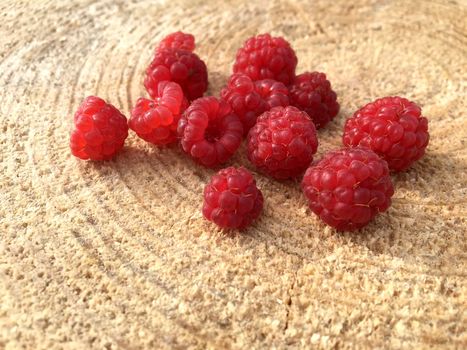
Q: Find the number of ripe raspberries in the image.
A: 12